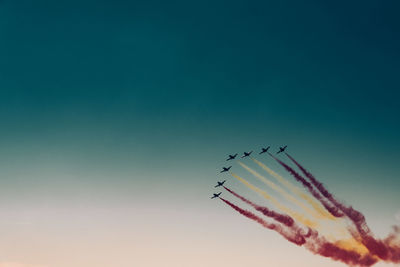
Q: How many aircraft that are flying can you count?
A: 7